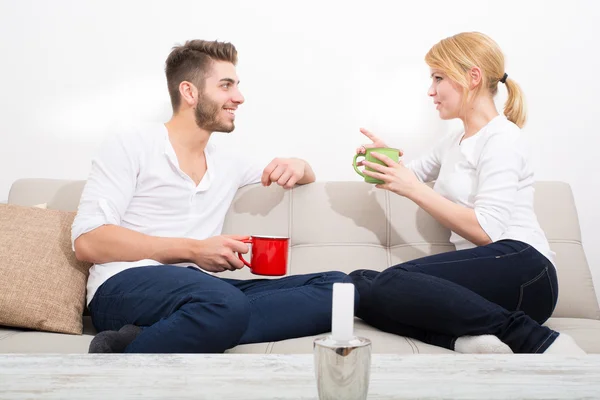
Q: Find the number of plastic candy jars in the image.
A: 0